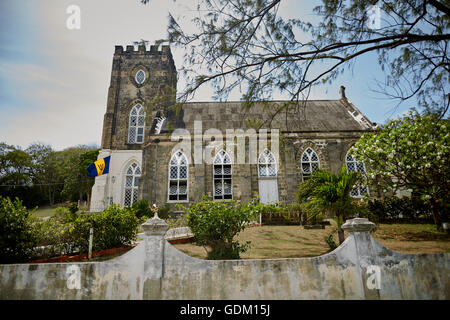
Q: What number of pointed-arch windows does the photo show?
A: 7